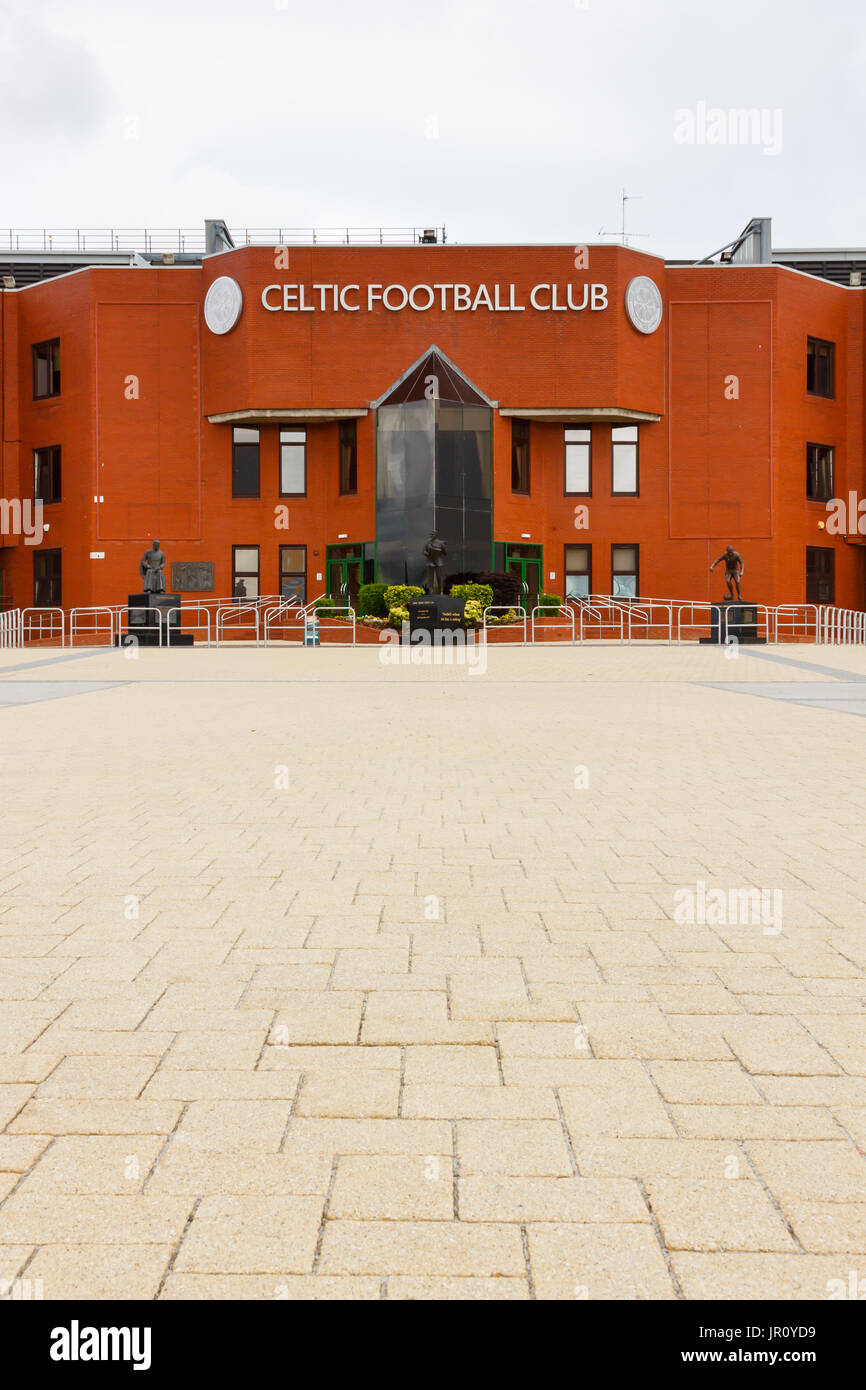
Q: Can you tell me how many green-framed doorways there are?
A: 2